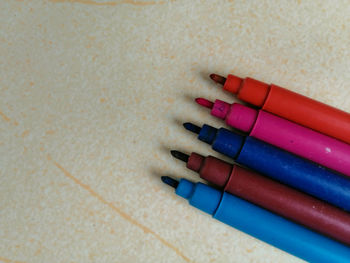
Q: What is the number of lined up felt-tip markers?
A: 5